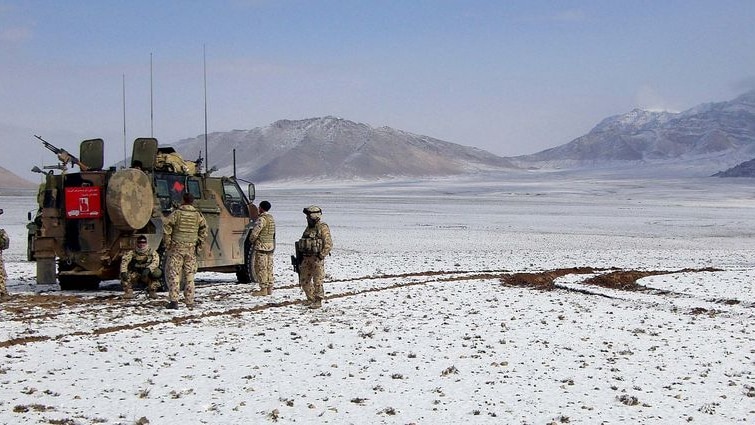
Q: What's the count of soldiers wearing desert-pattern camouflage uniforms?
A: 5